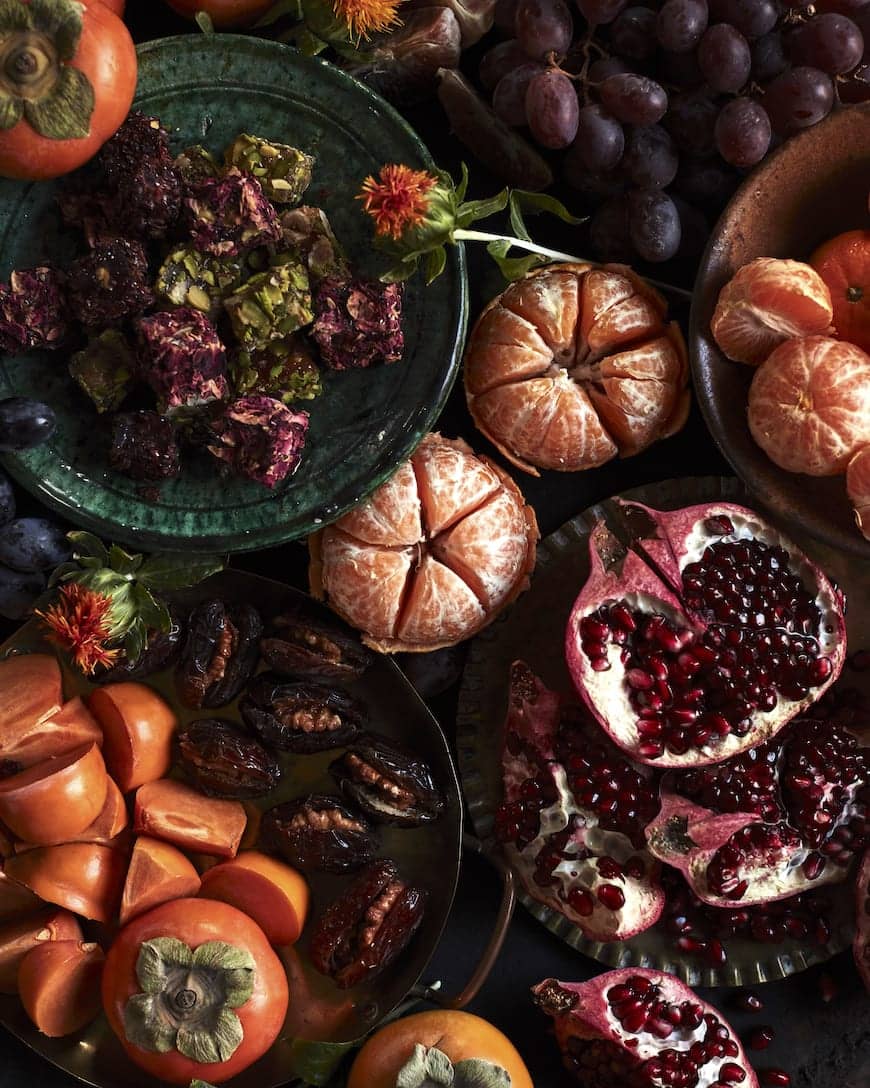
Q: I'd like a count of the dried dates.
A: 8